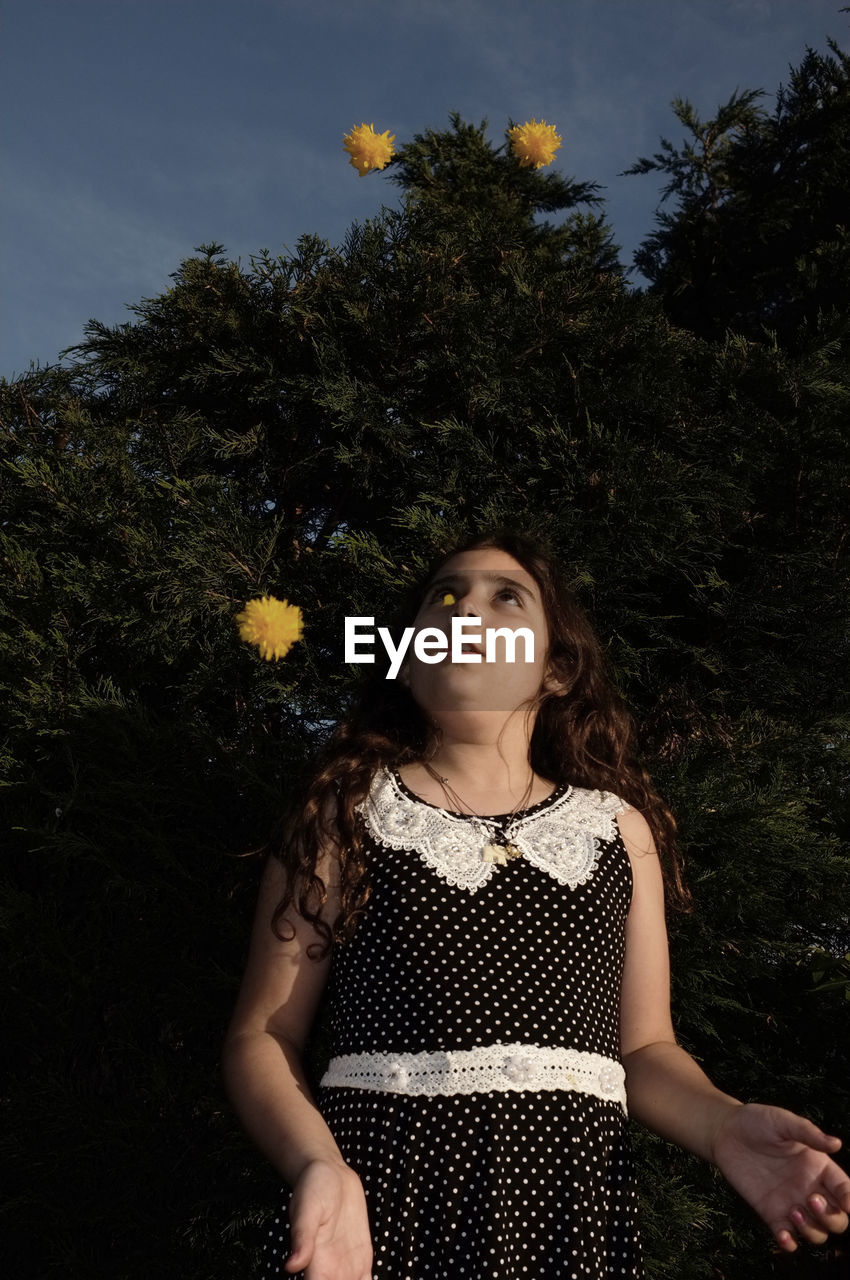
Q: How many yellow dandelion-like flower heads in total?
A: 3